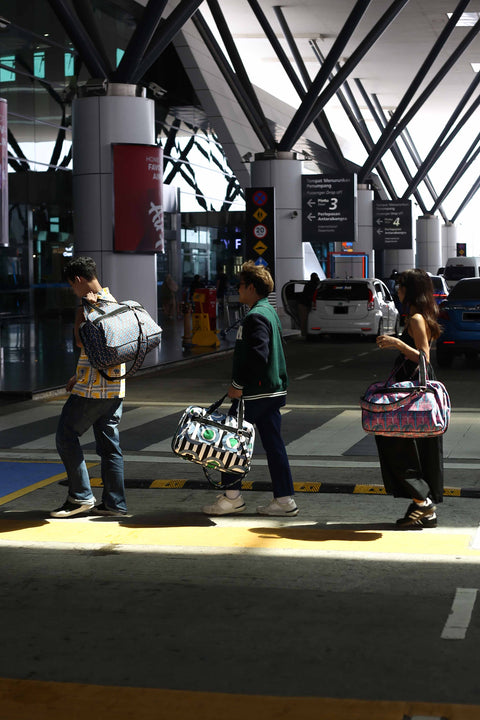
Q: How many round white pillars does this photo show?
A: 6